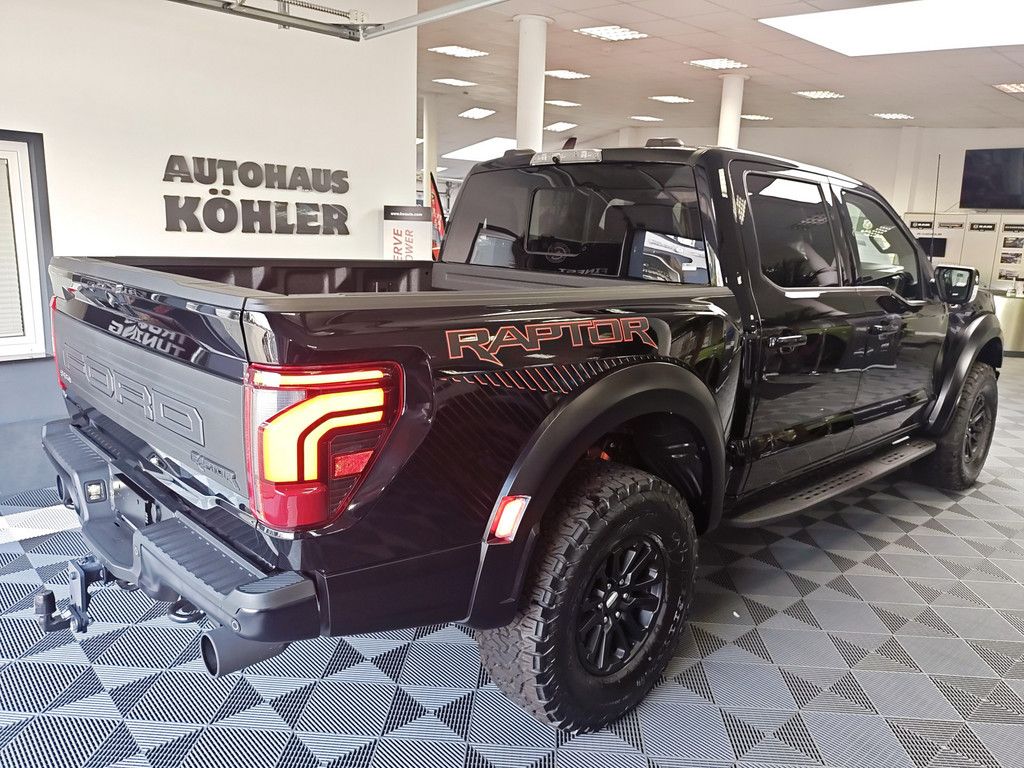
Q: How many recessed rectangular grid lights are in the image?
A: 14